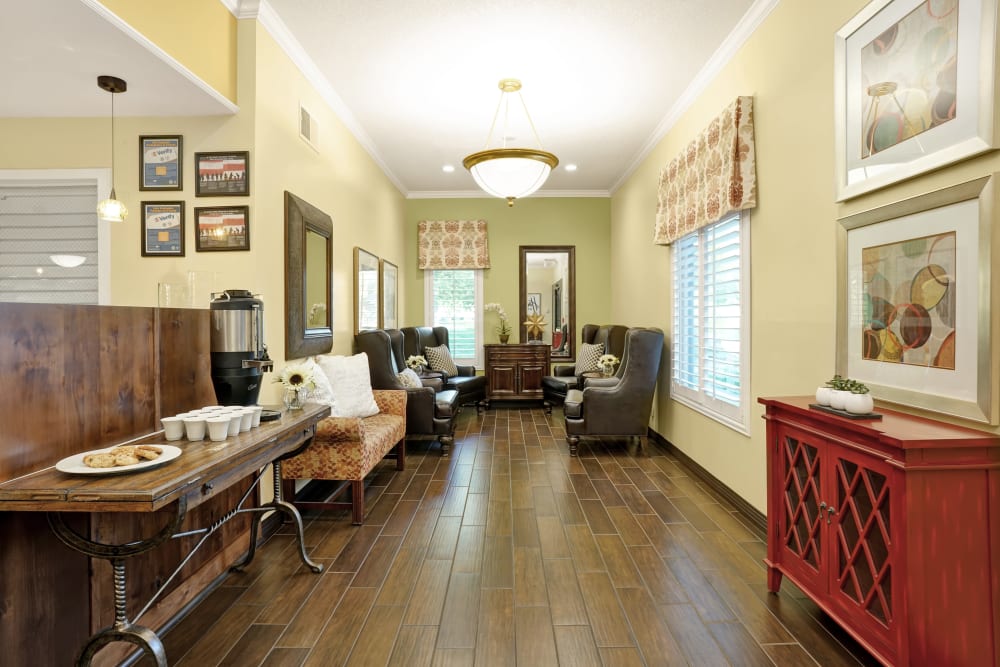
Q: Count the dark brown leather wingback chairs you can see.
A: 4